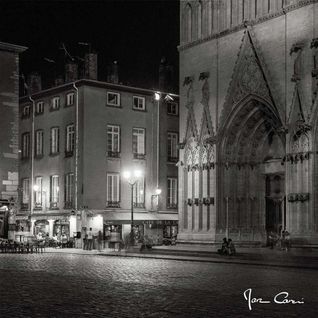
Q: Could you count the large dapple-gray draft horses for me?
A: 0